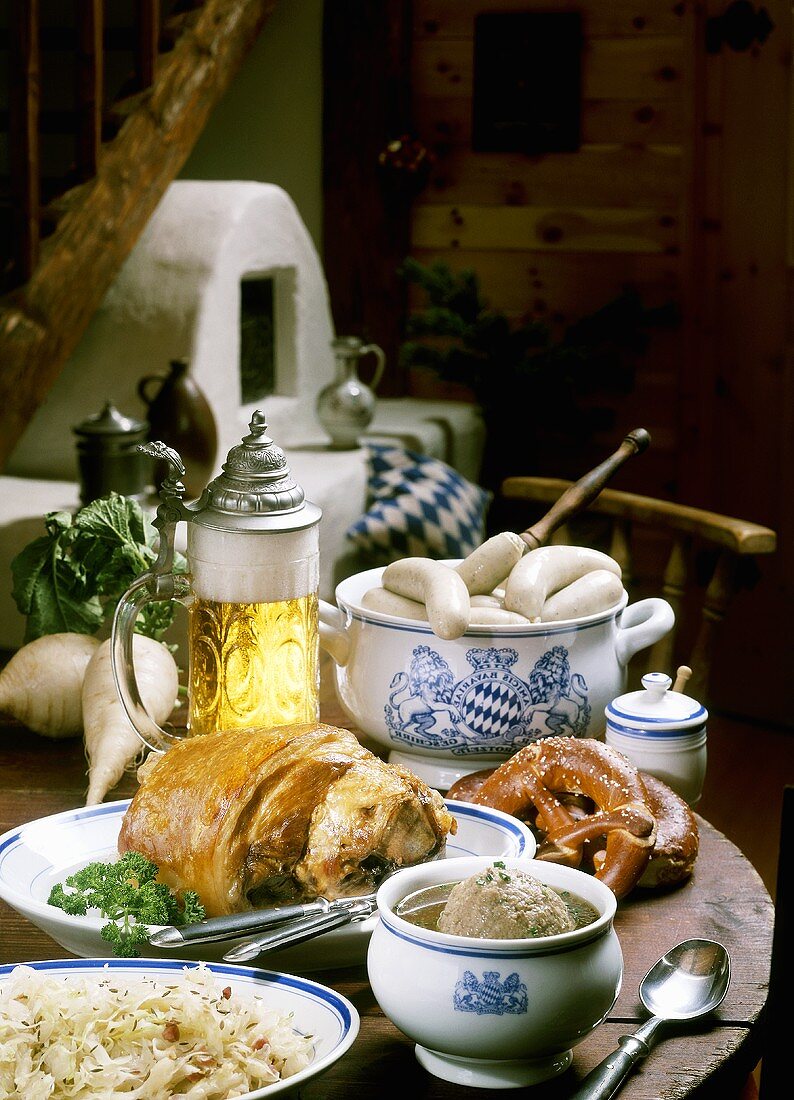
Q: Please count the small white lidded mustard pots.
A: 1